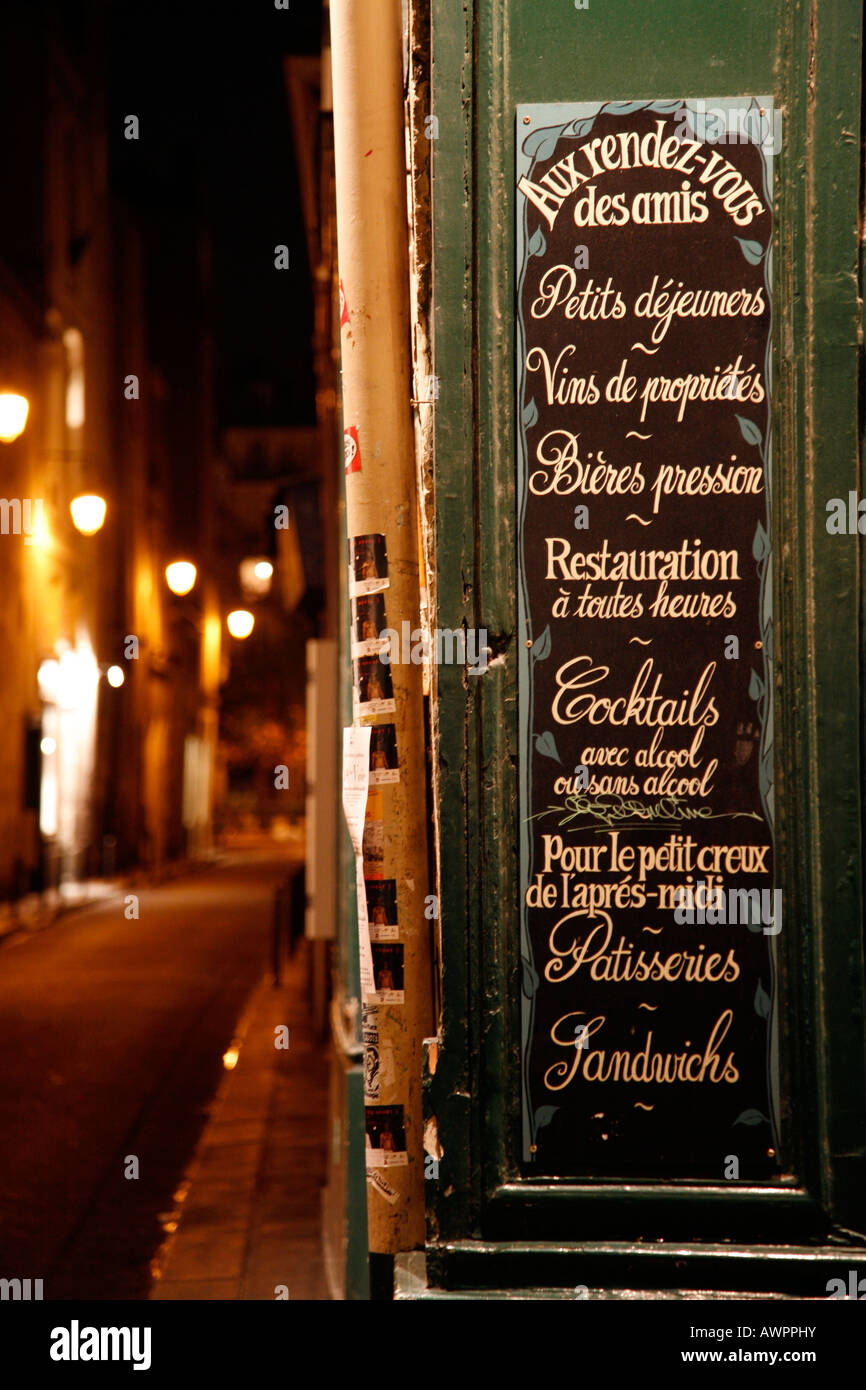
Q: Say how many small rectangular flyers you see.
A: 7